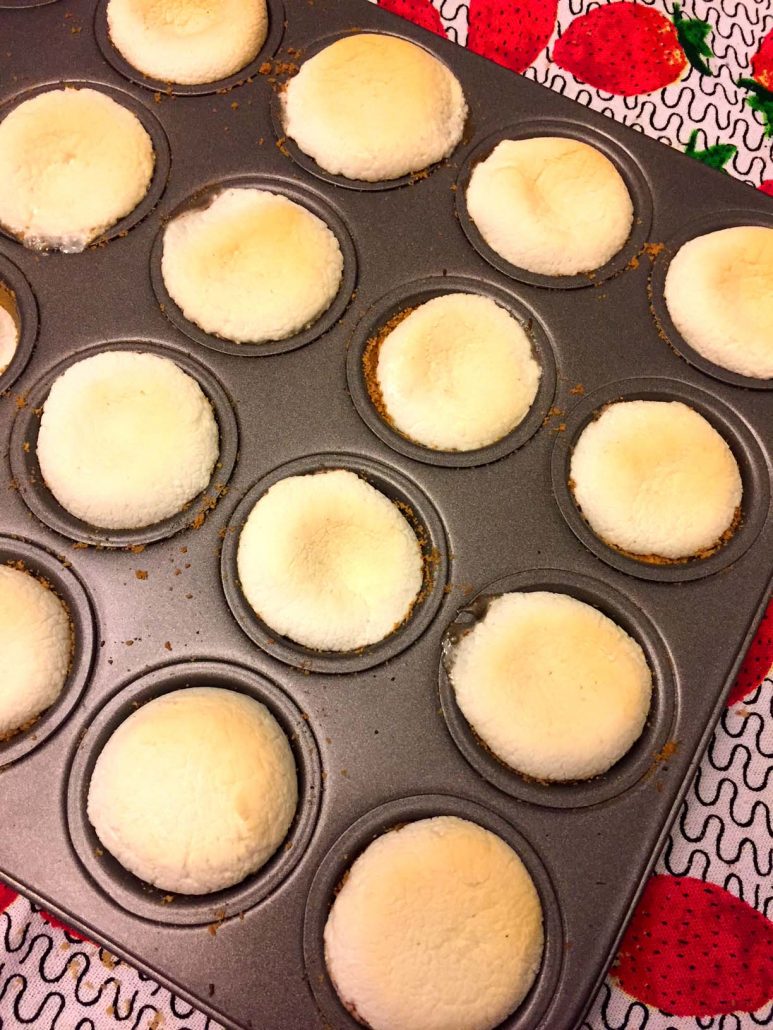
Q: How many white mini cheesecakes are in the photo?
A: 15